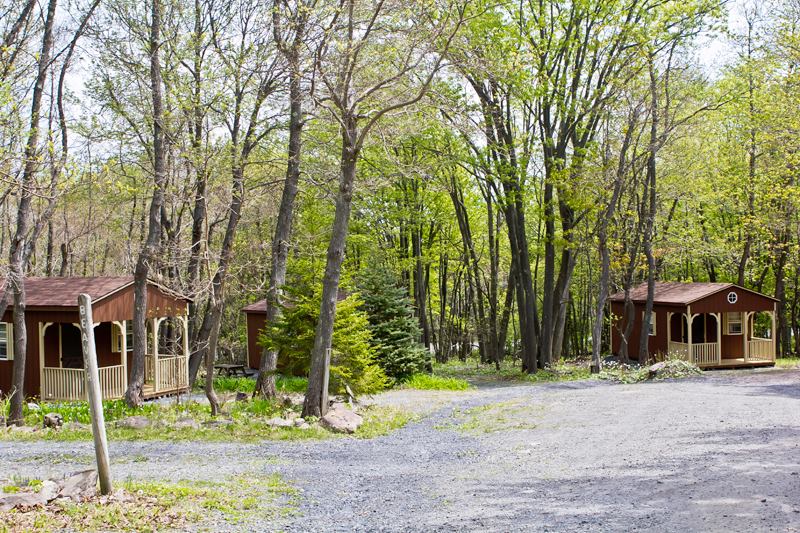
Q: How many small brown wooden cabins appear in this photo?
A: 3